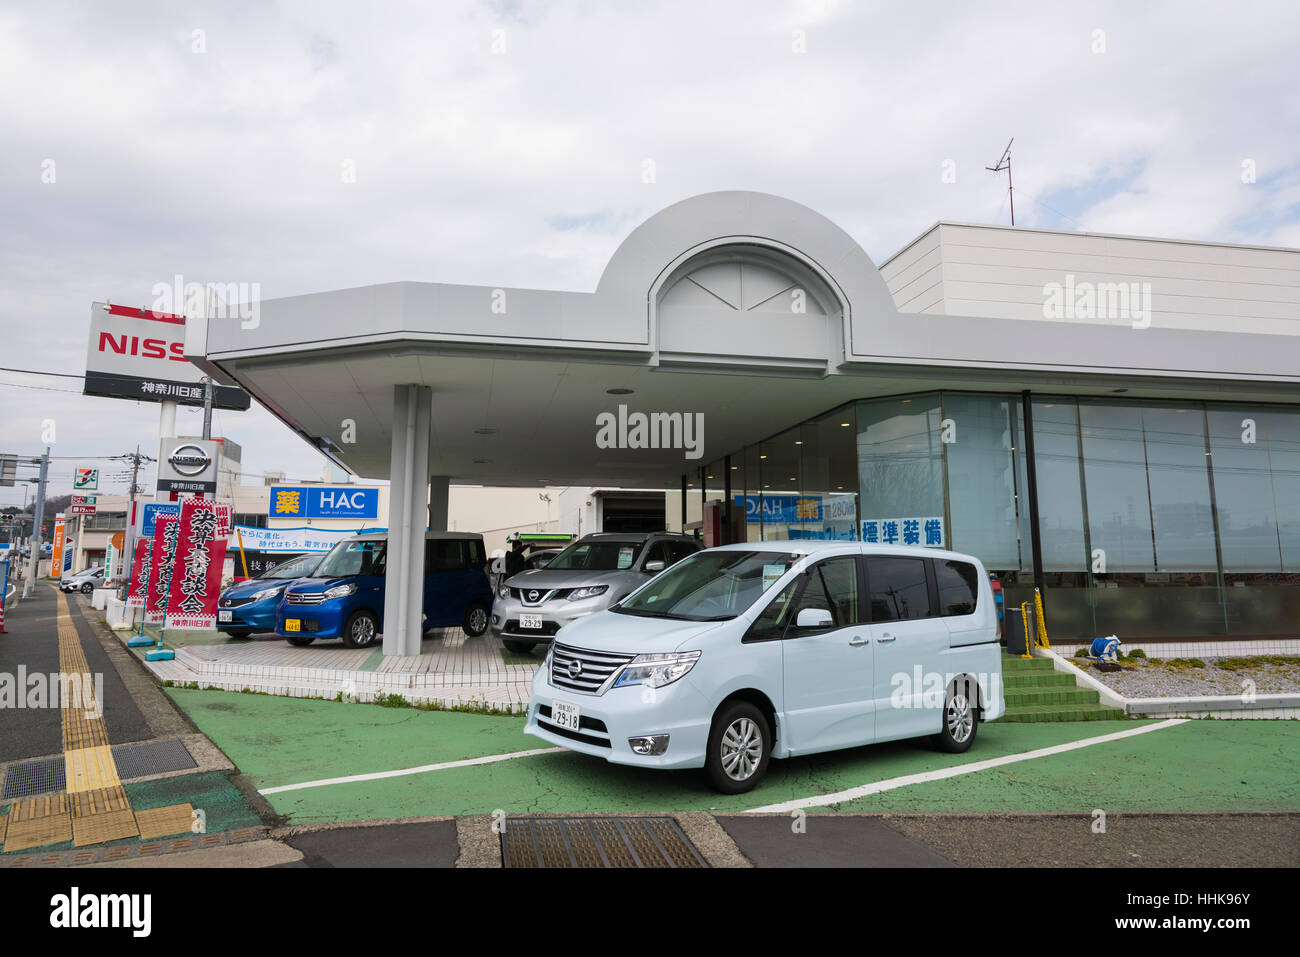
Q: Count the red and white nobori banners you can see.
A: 3